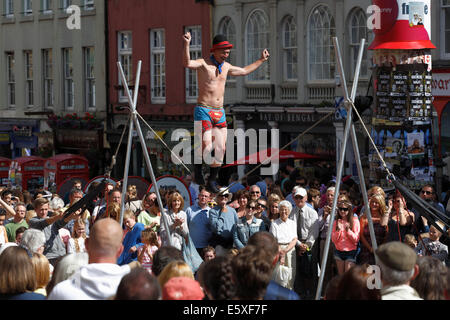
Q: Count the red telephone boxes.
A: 3